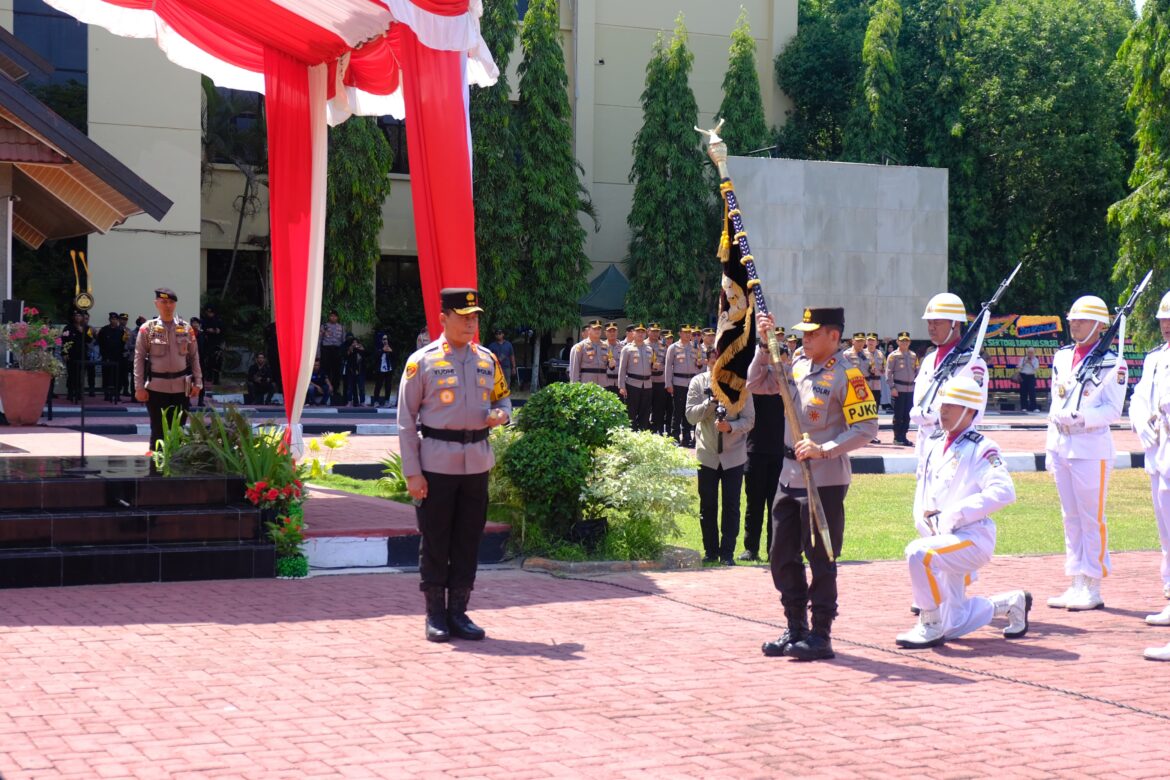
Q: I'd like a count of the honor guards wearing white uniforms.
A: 4